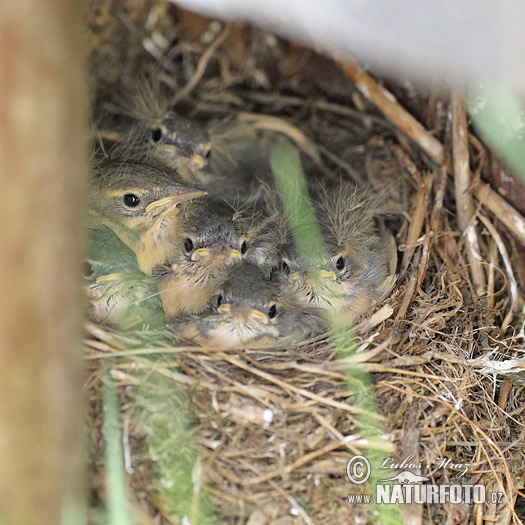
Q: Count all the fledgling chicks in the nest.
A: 6